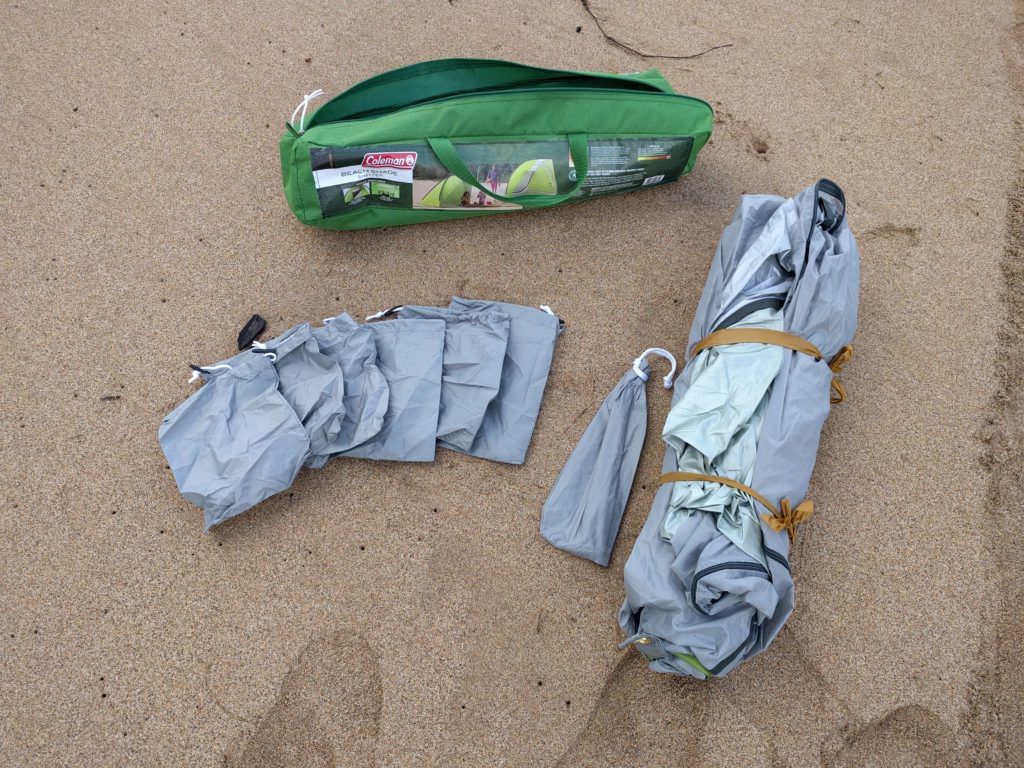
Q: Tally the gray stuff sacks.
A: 7